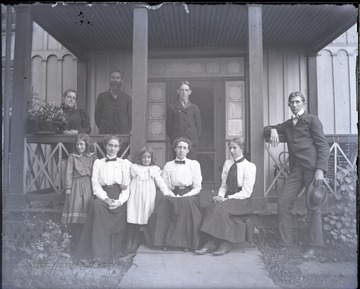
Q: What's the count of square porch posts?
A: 3